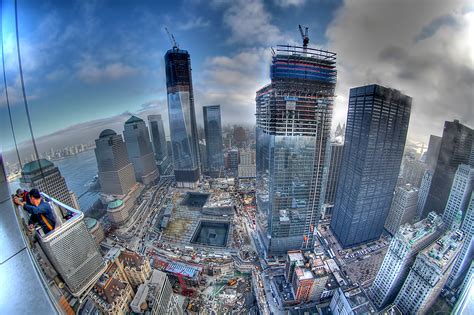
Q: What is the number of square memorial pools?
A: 2